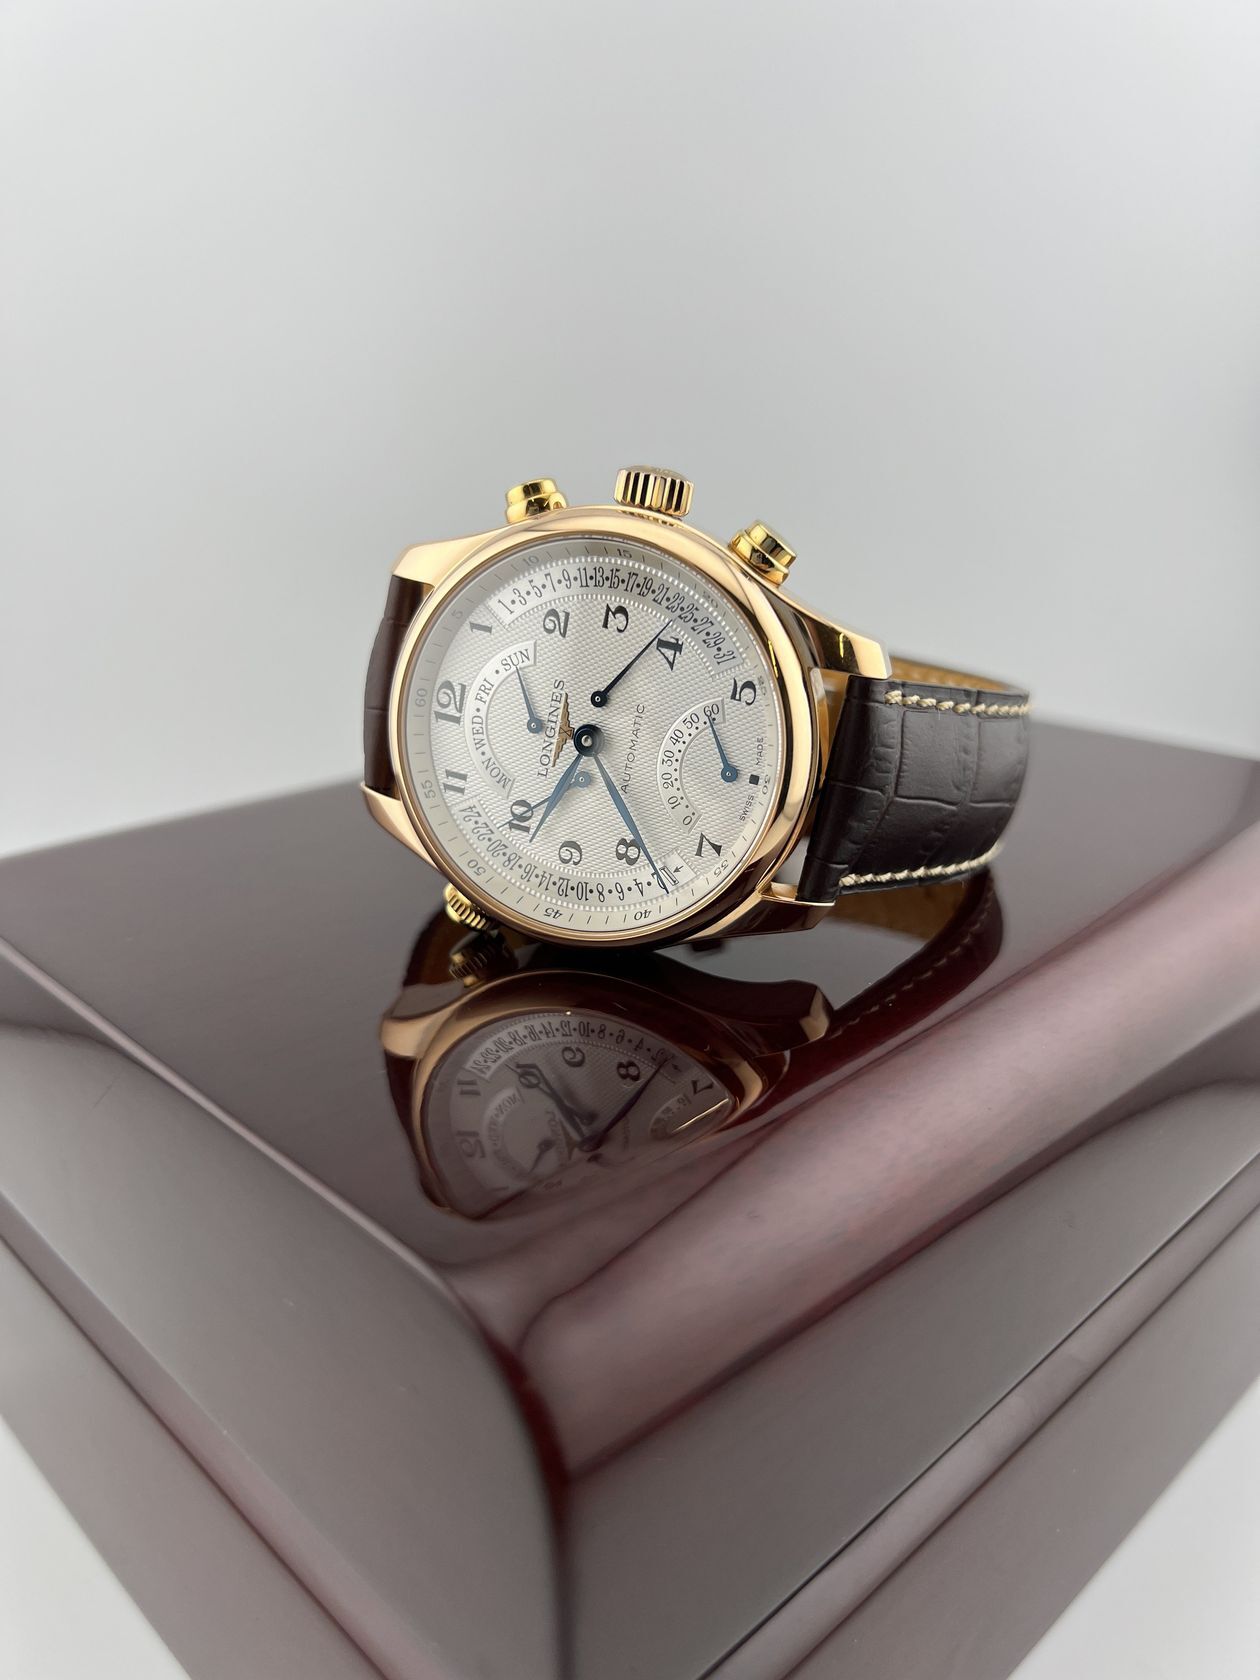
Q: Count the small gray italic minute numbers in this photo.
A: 12